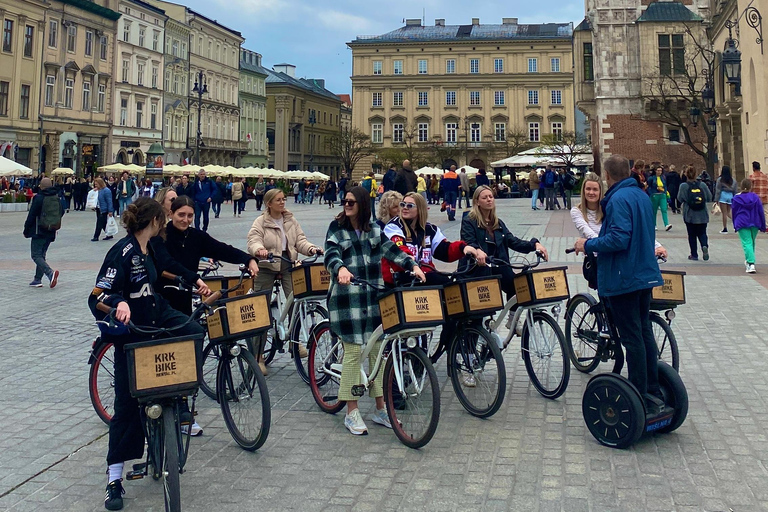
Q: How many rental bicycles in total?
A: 8